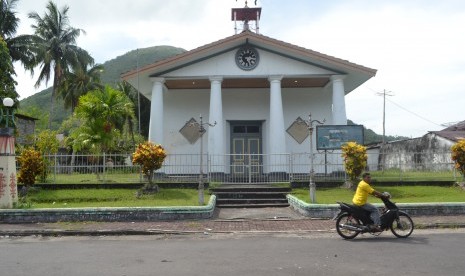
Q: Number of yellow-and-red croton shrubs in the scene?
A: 4